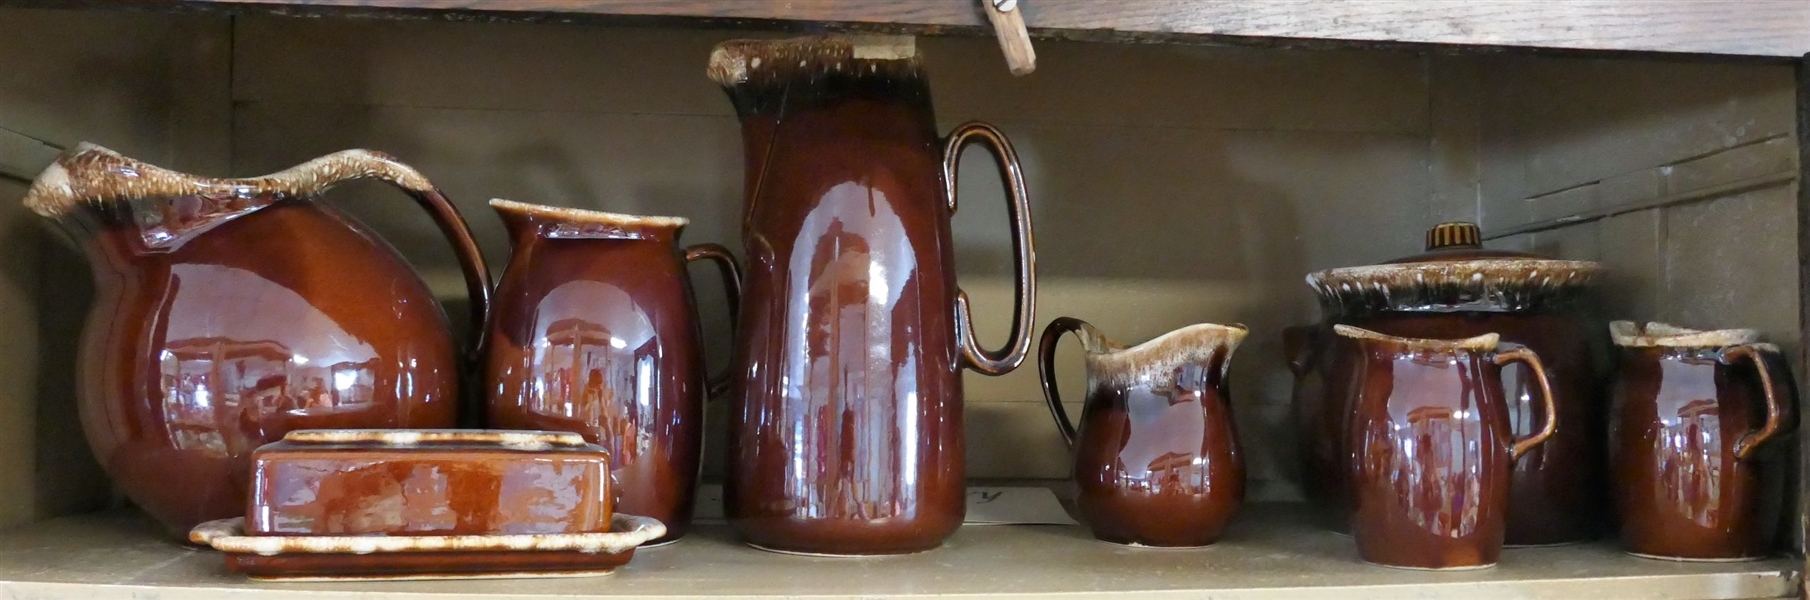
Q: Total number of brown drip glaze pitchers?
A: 6